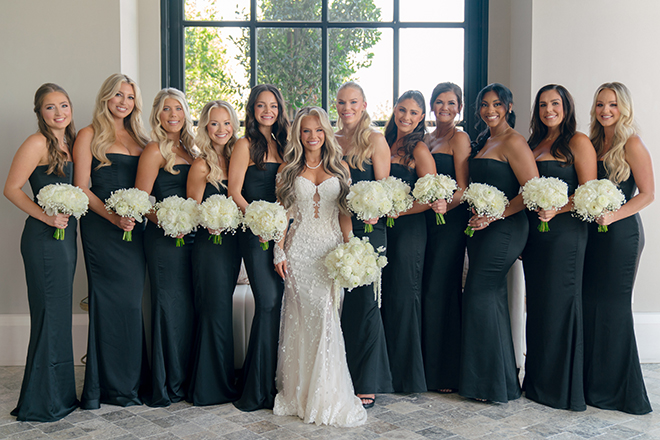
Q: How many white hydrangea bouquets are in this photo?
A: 12